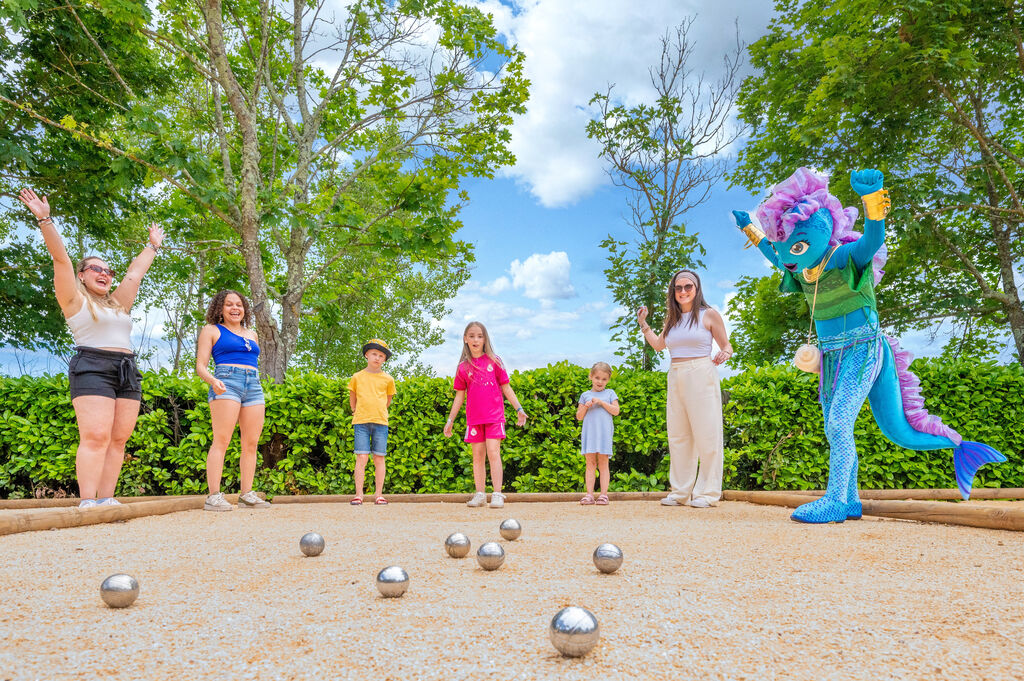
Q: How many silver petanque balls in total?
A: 8